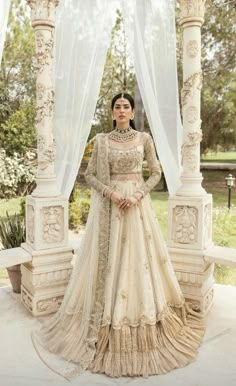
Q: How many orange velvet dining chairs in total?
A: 0